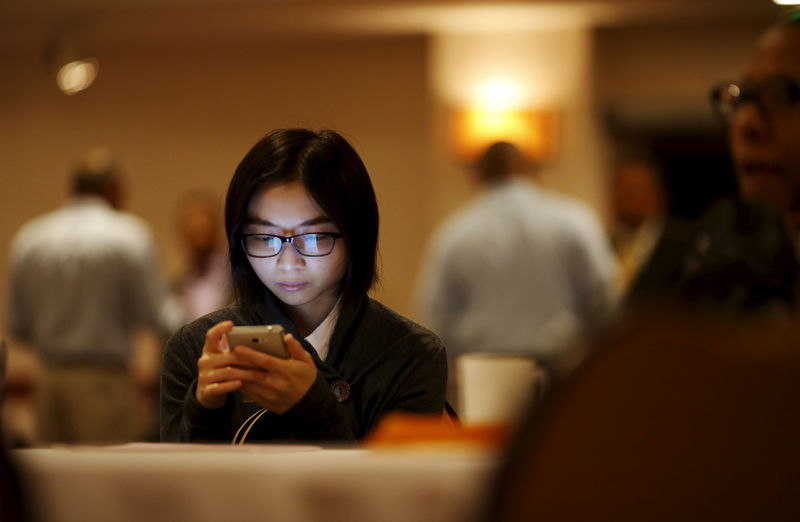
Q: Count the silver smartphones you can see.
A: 1